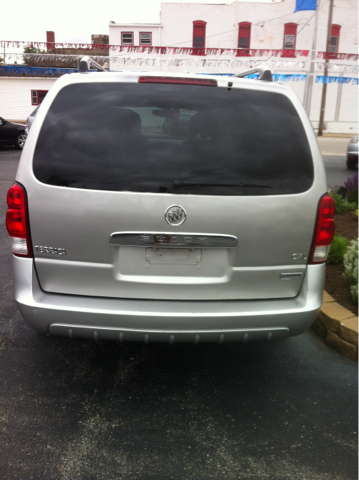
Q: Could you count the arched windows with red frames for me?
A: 4